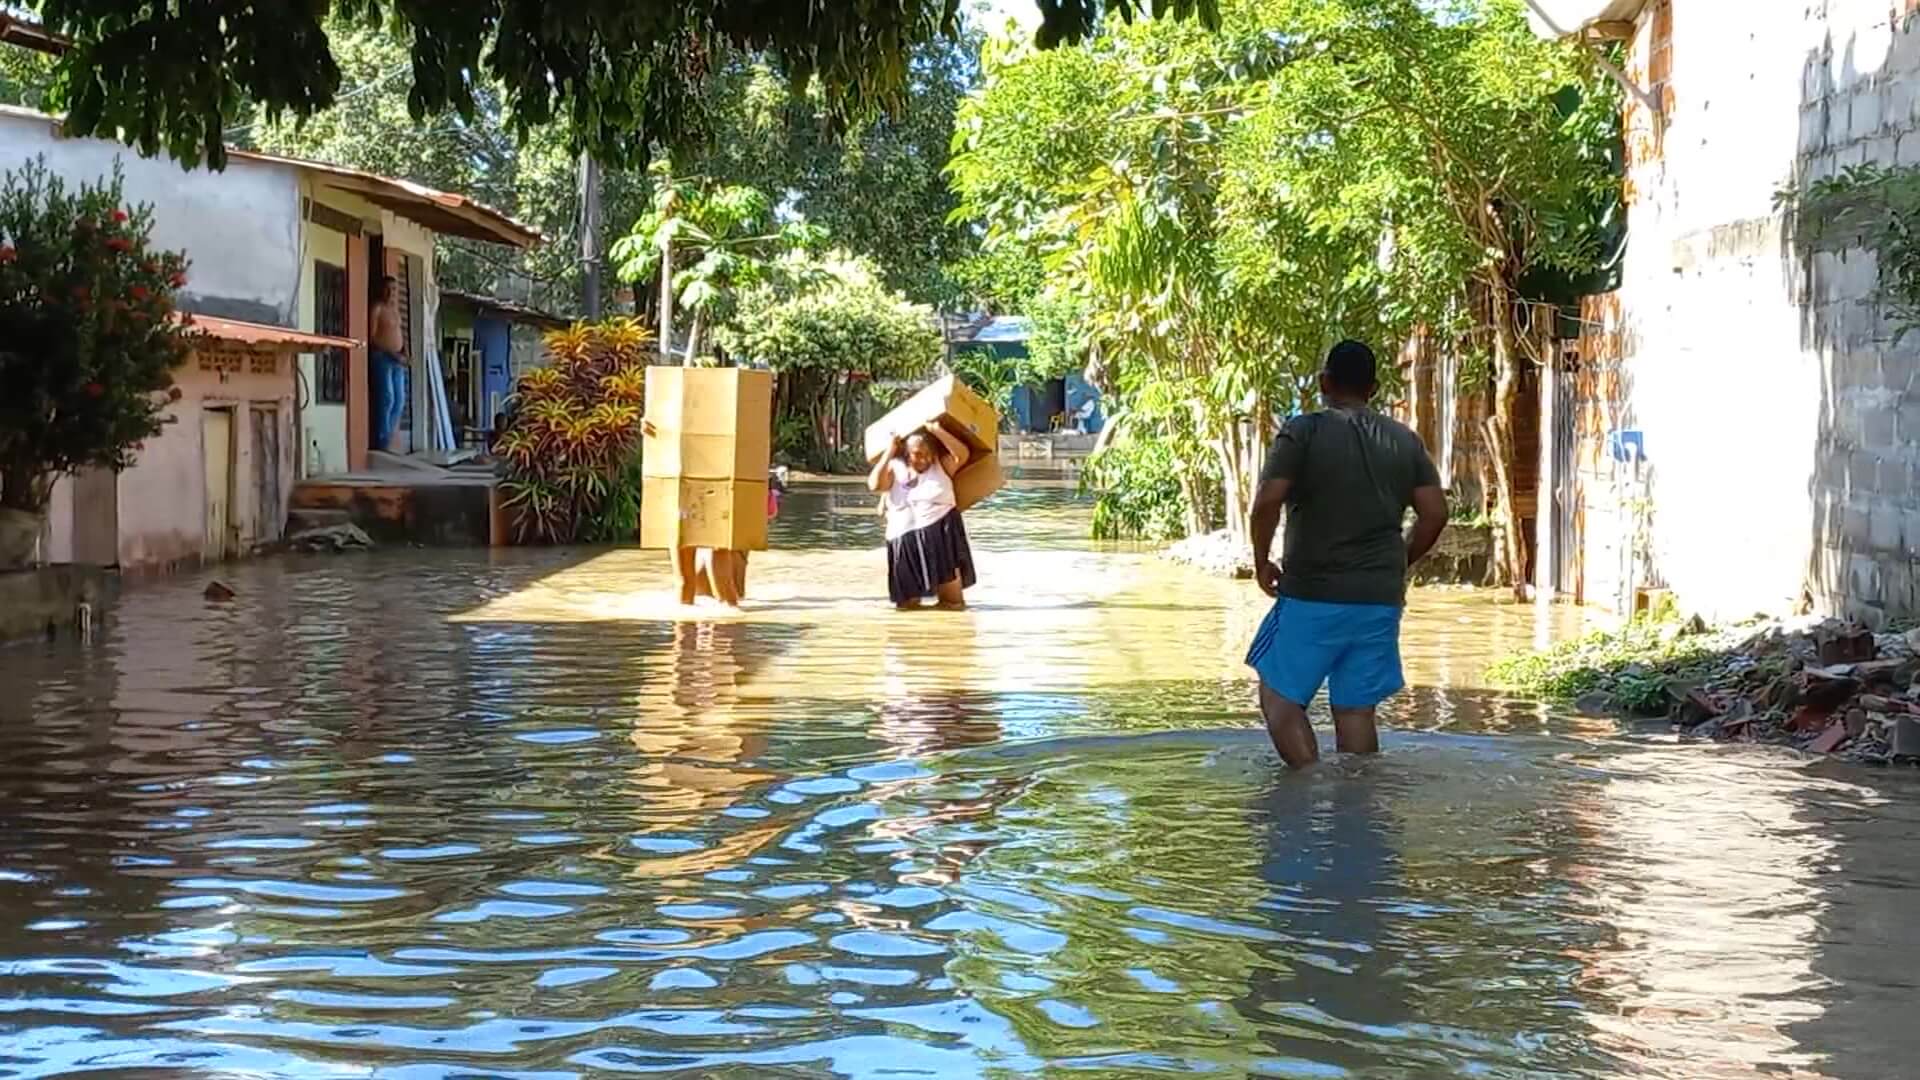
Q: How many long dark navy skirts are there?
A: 1